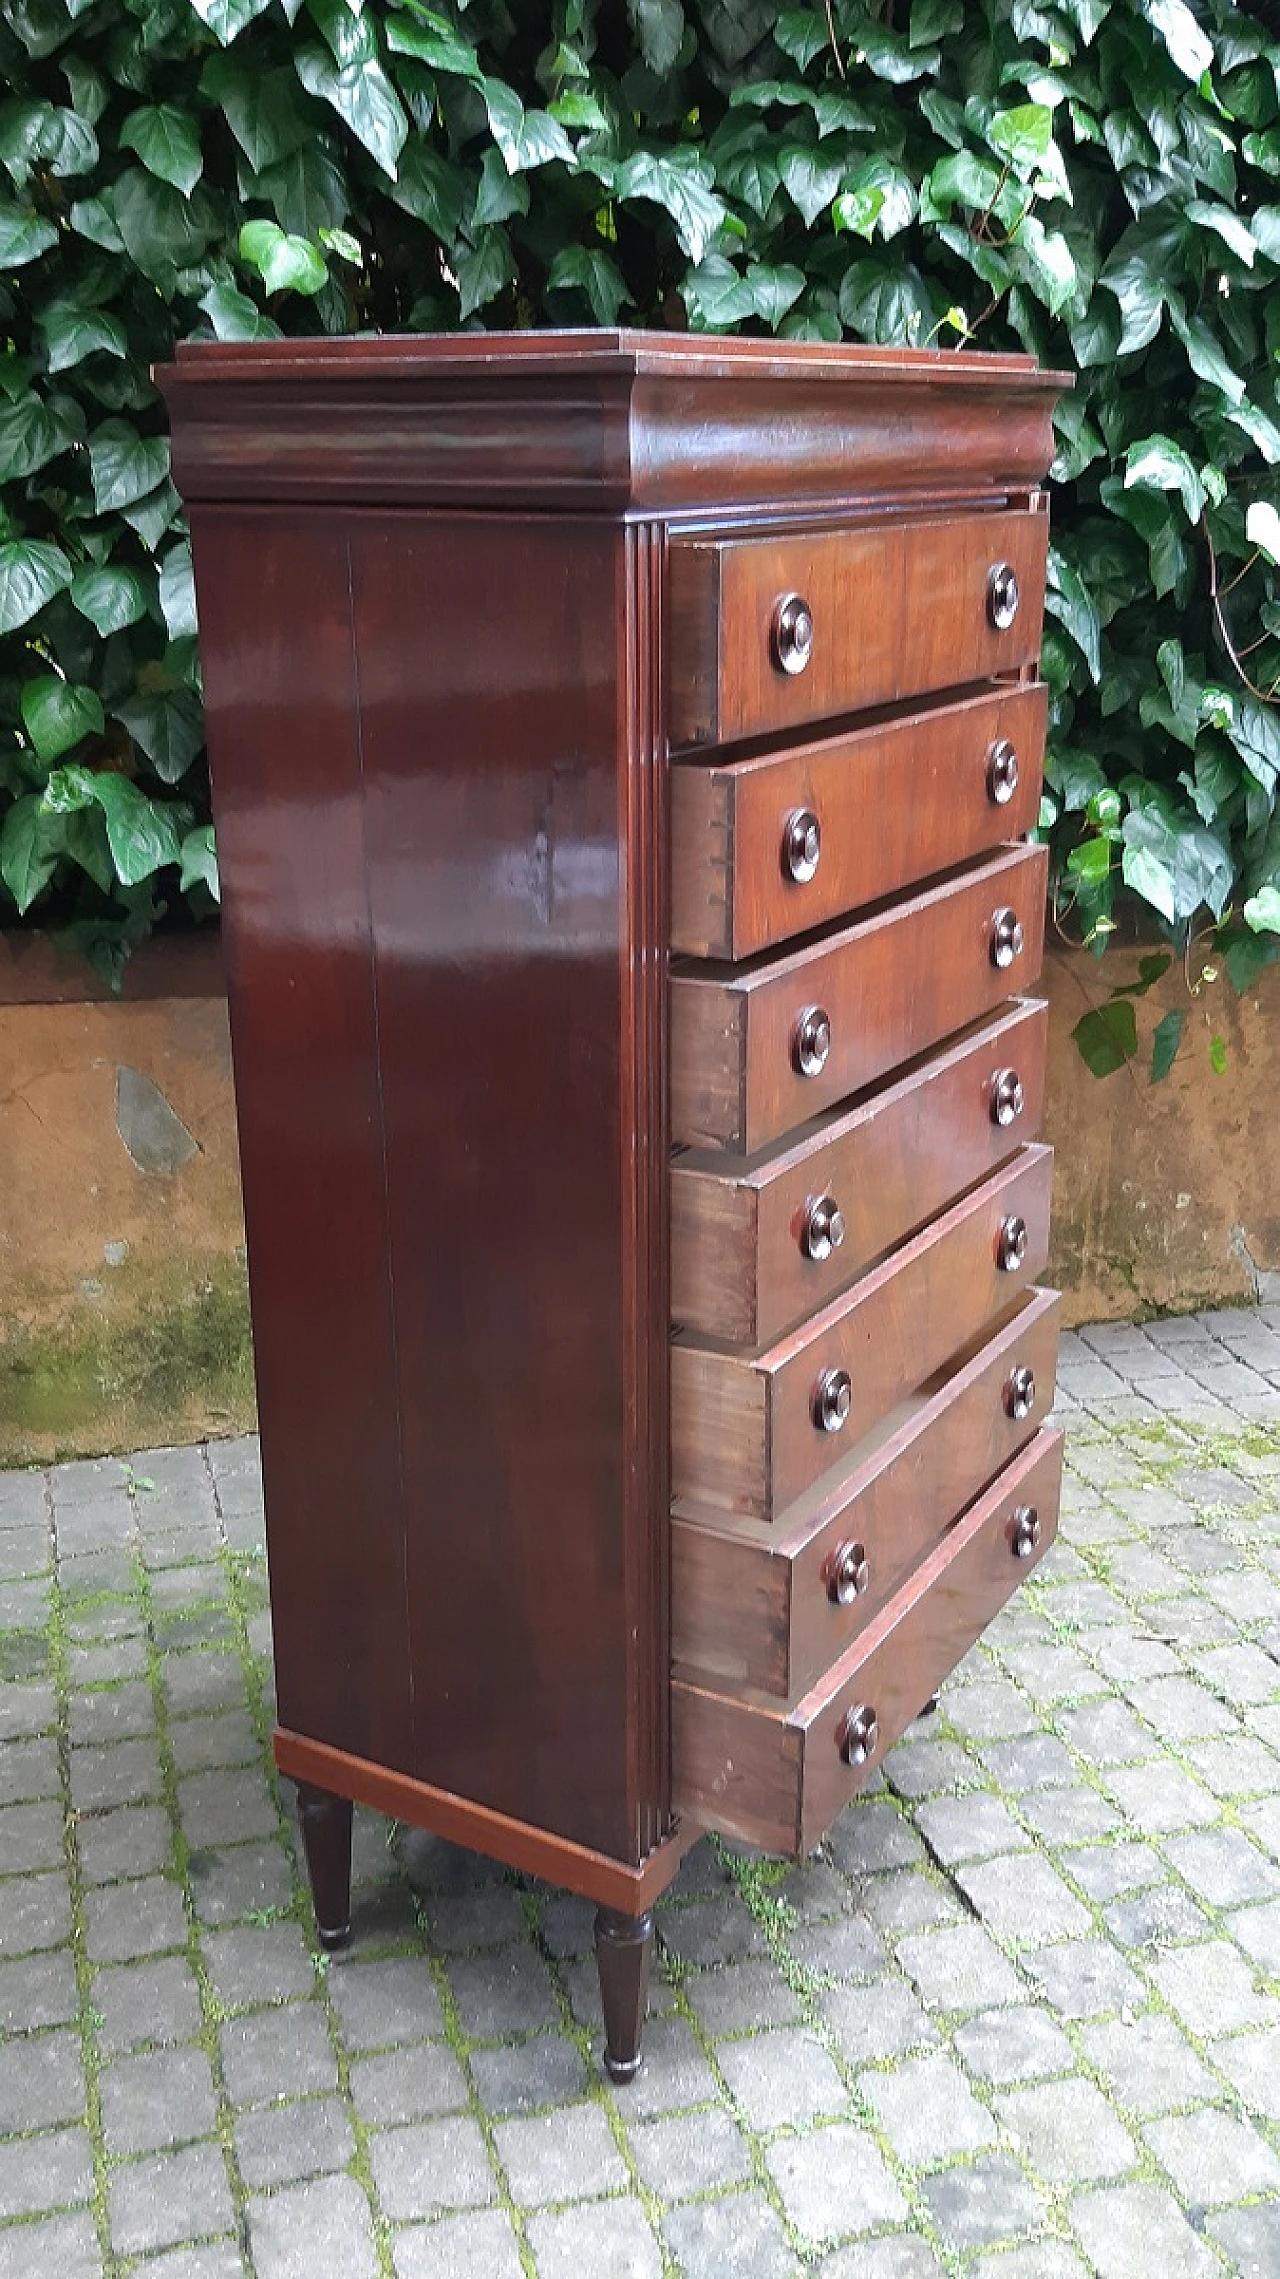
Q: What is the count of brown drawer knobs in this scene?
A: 14